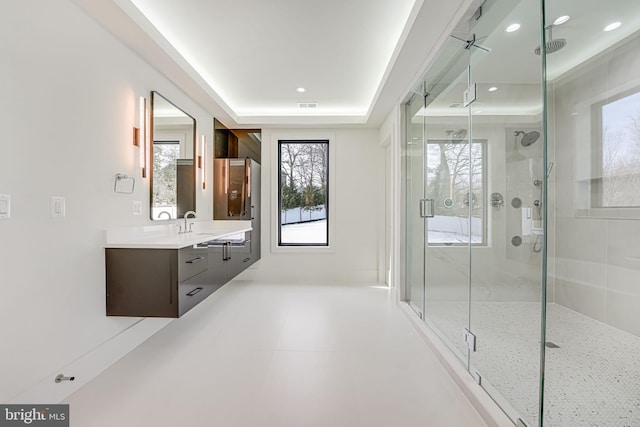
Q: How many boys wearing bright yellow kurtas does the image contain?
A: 0